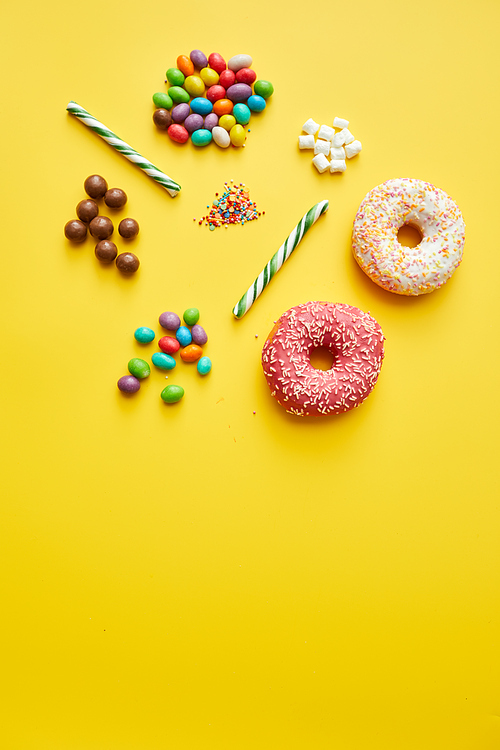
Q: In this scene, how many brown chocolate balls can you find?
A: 8